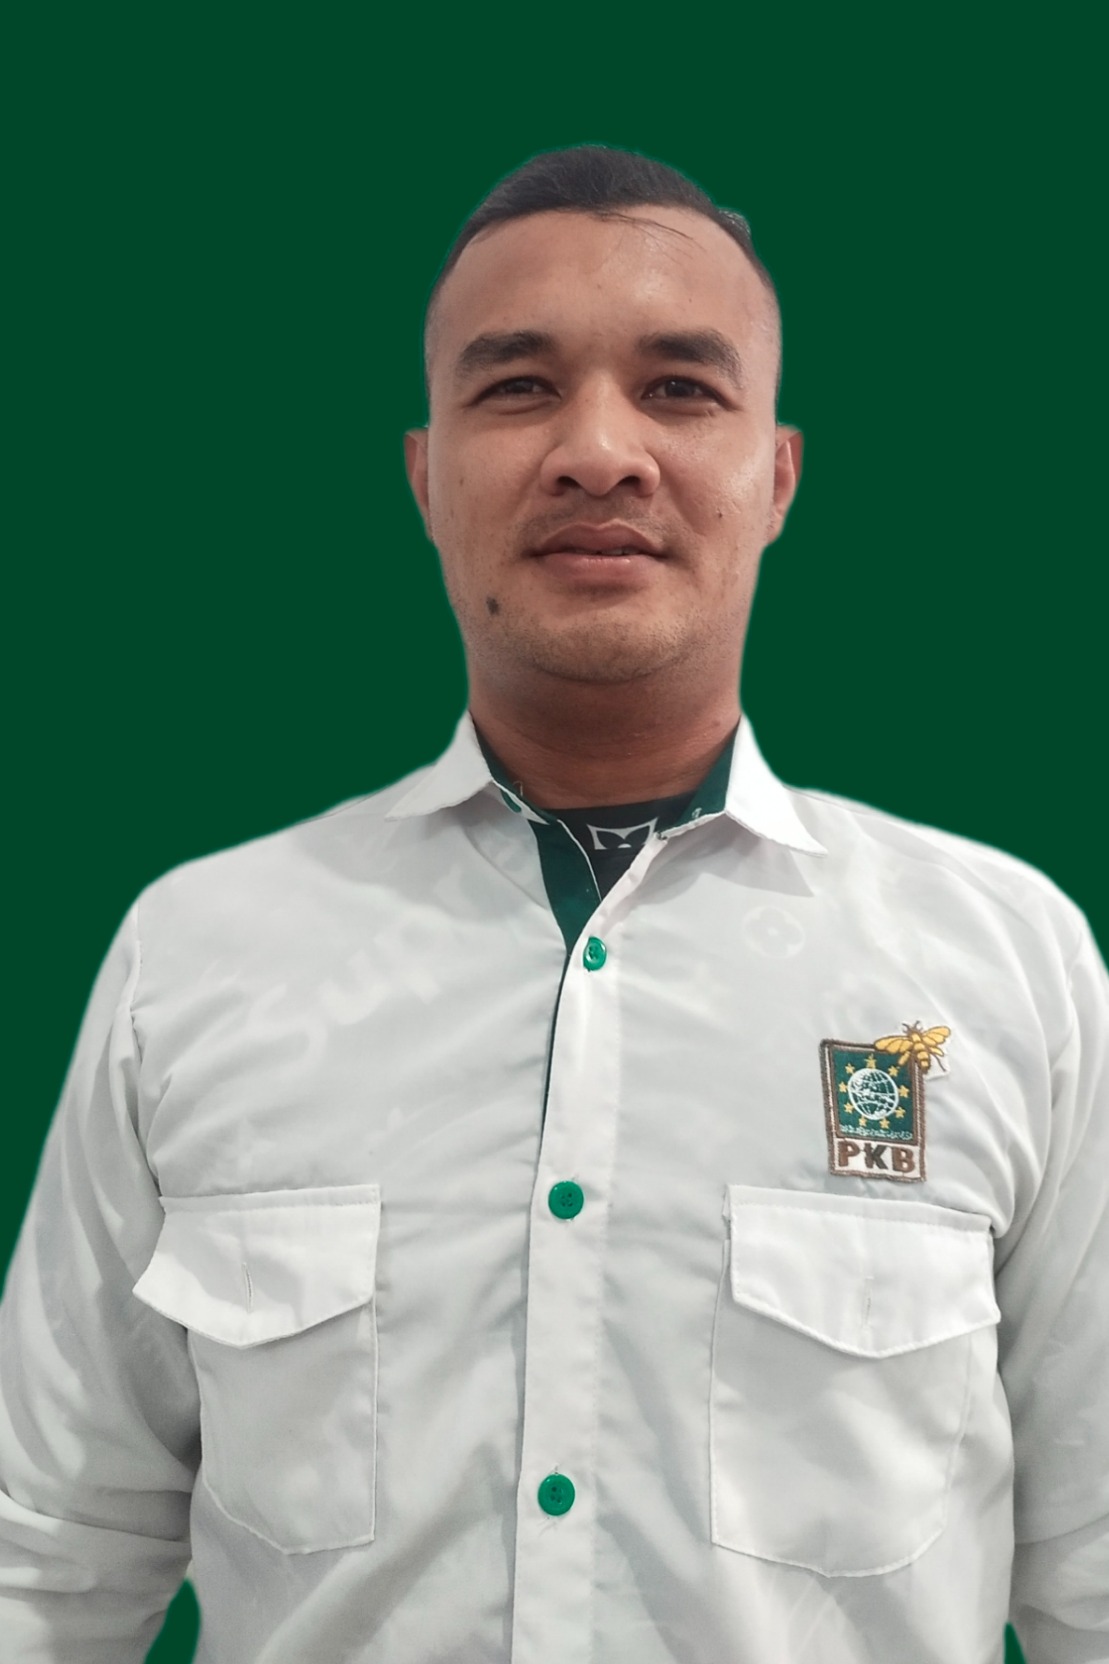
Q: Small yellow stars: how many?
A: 9